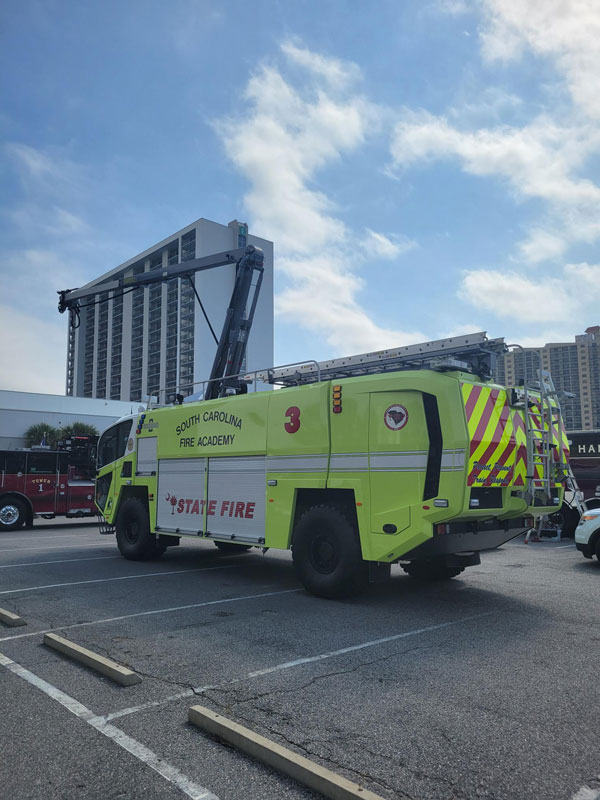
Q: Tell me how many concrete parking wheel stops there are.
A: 3